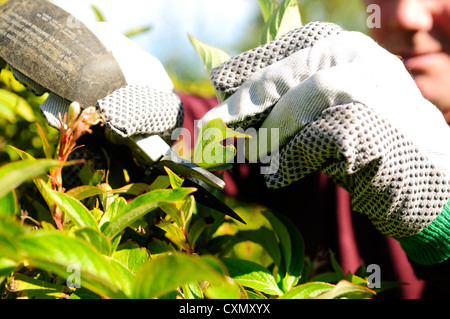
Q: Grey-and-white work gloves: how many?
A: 2